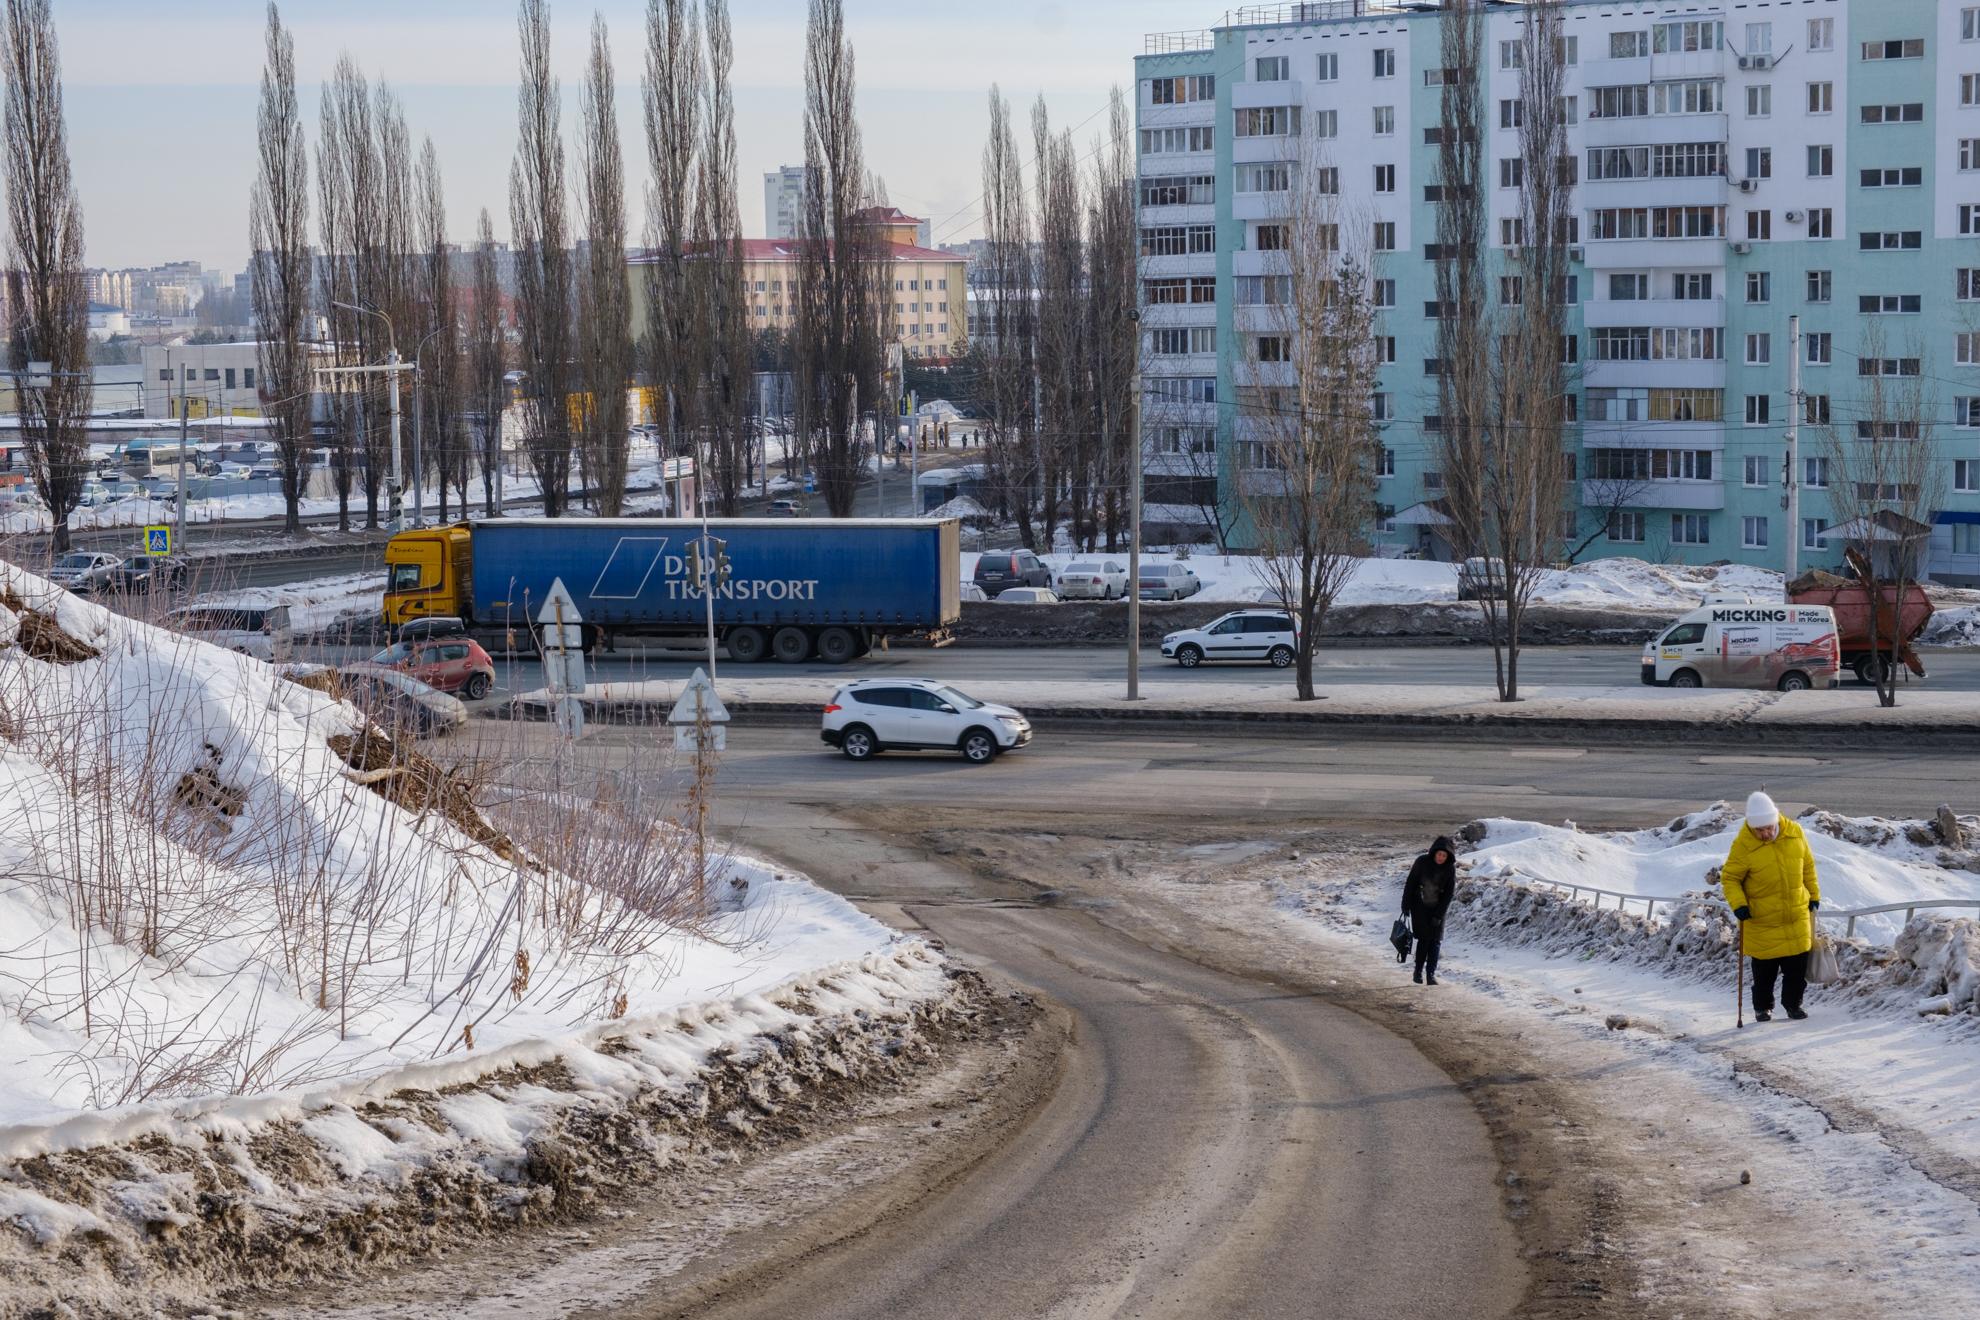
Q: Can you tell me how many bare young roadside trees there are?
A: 3